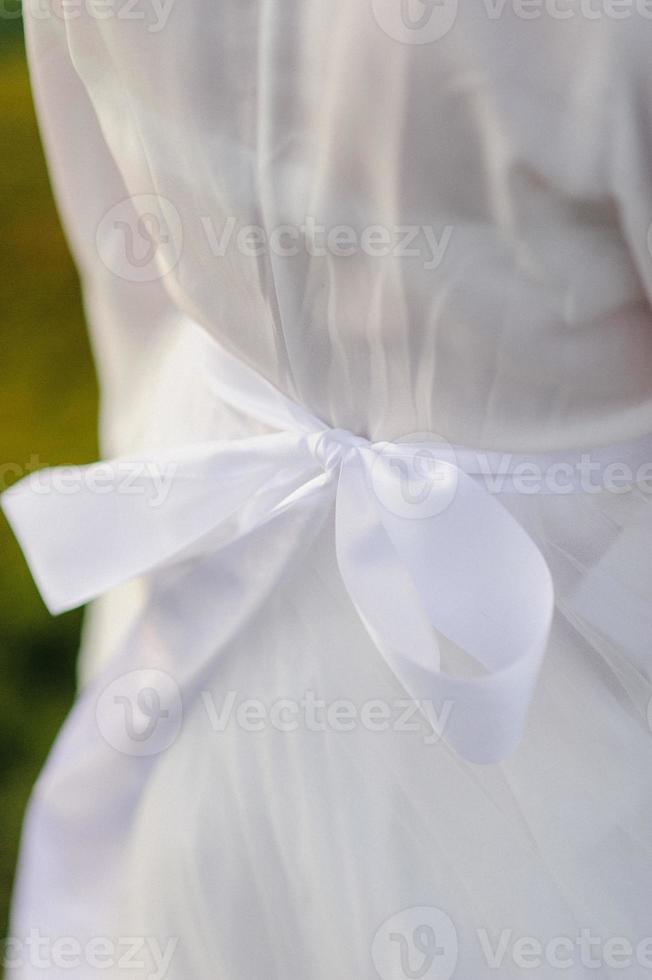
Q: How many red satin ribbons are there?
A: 0